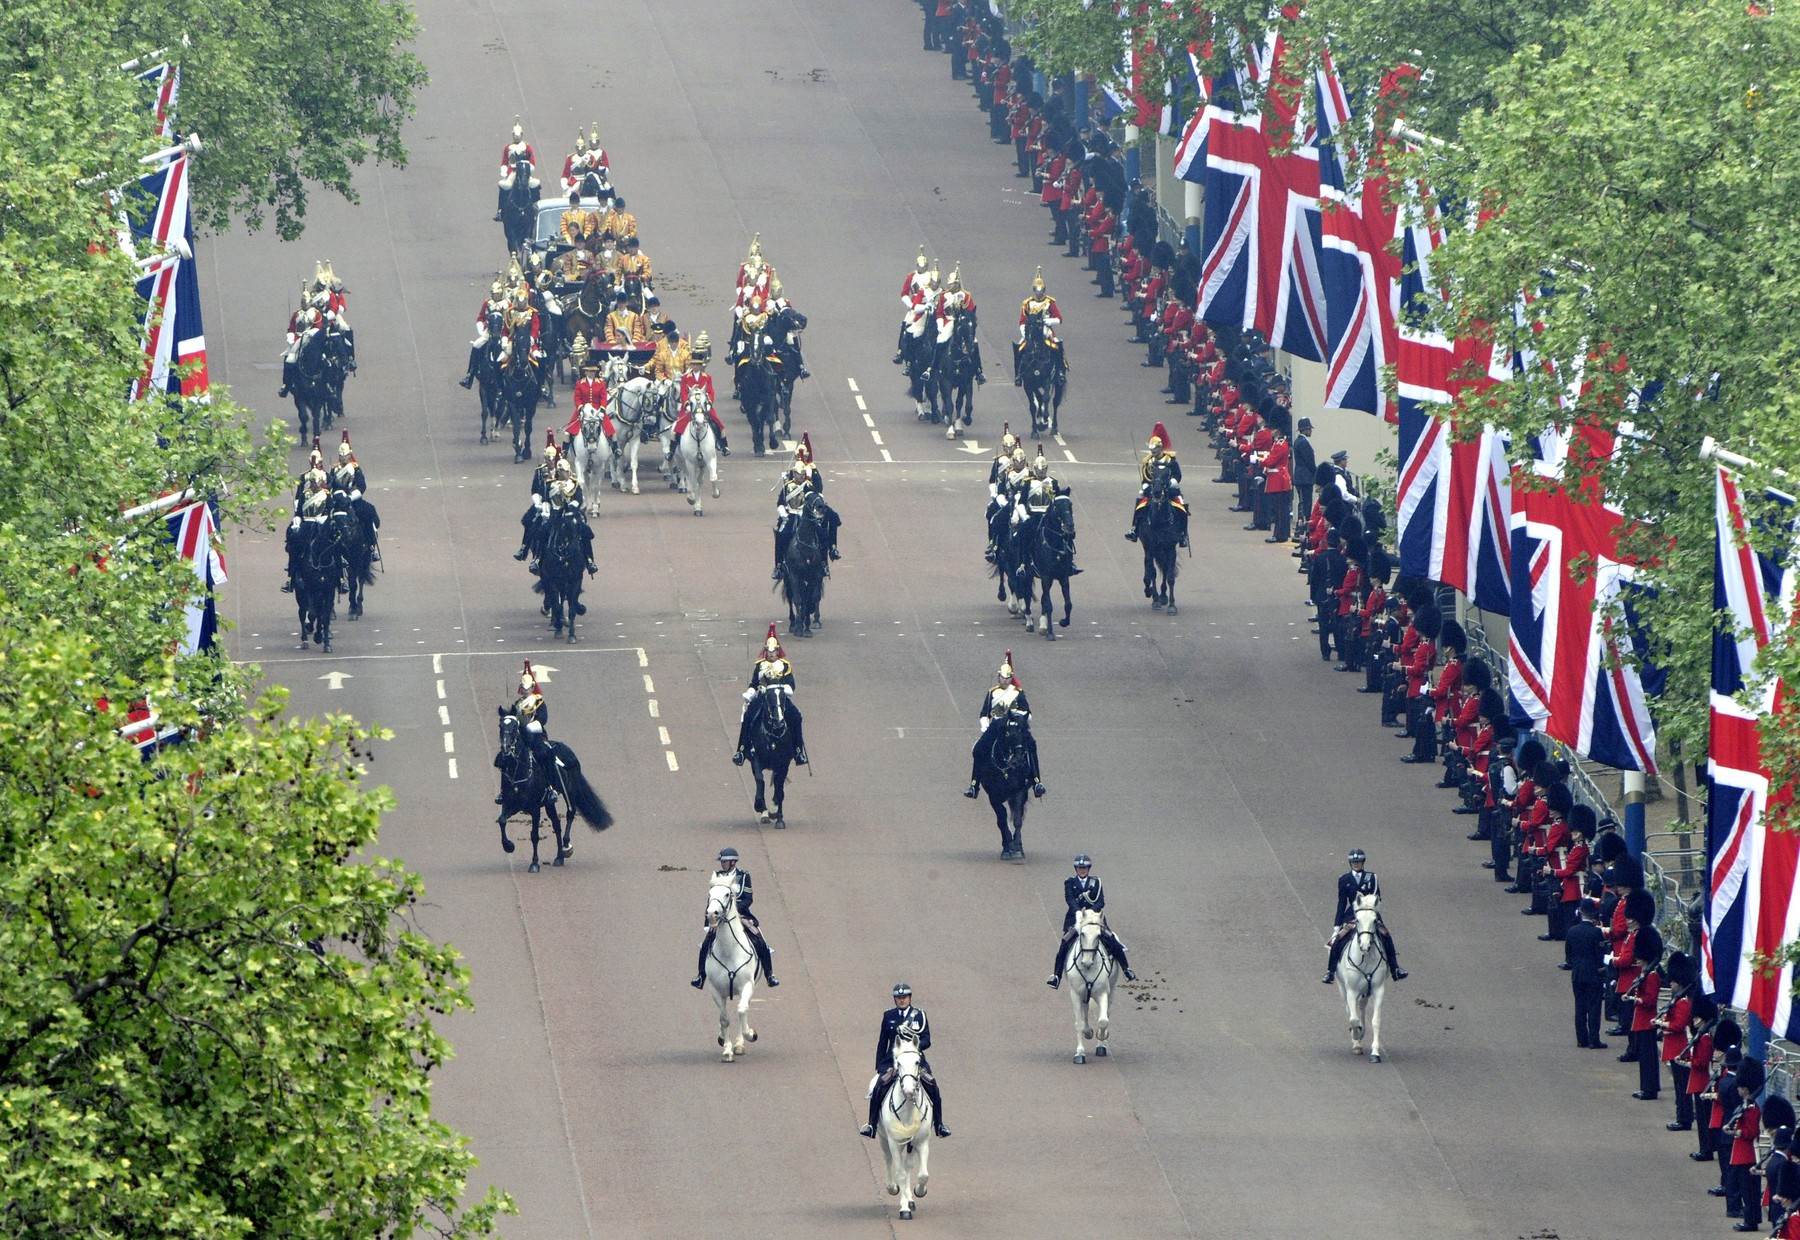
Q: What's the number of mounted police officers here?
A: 4